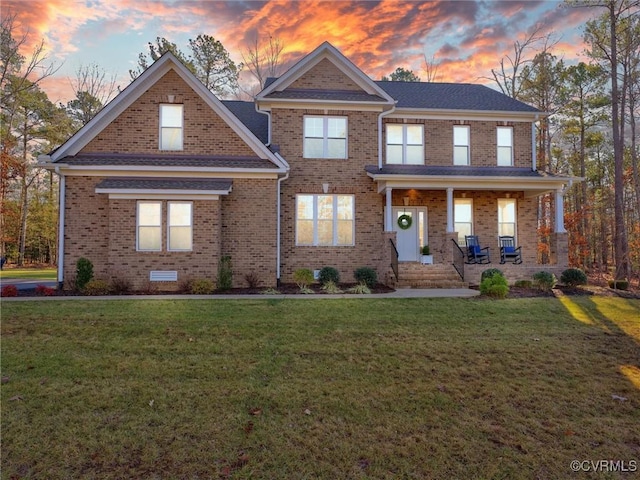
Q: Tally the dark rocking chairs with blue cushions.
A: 2